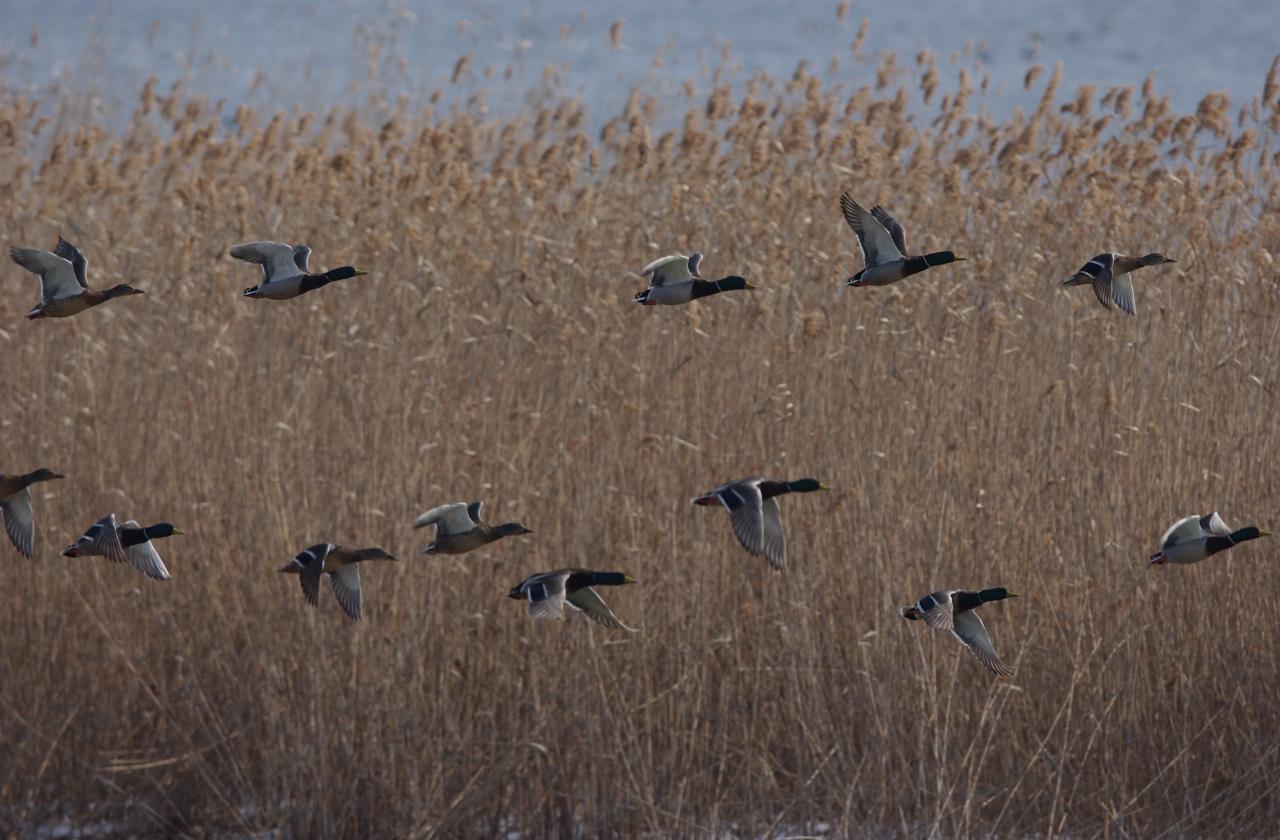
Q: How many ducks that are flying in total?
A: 13